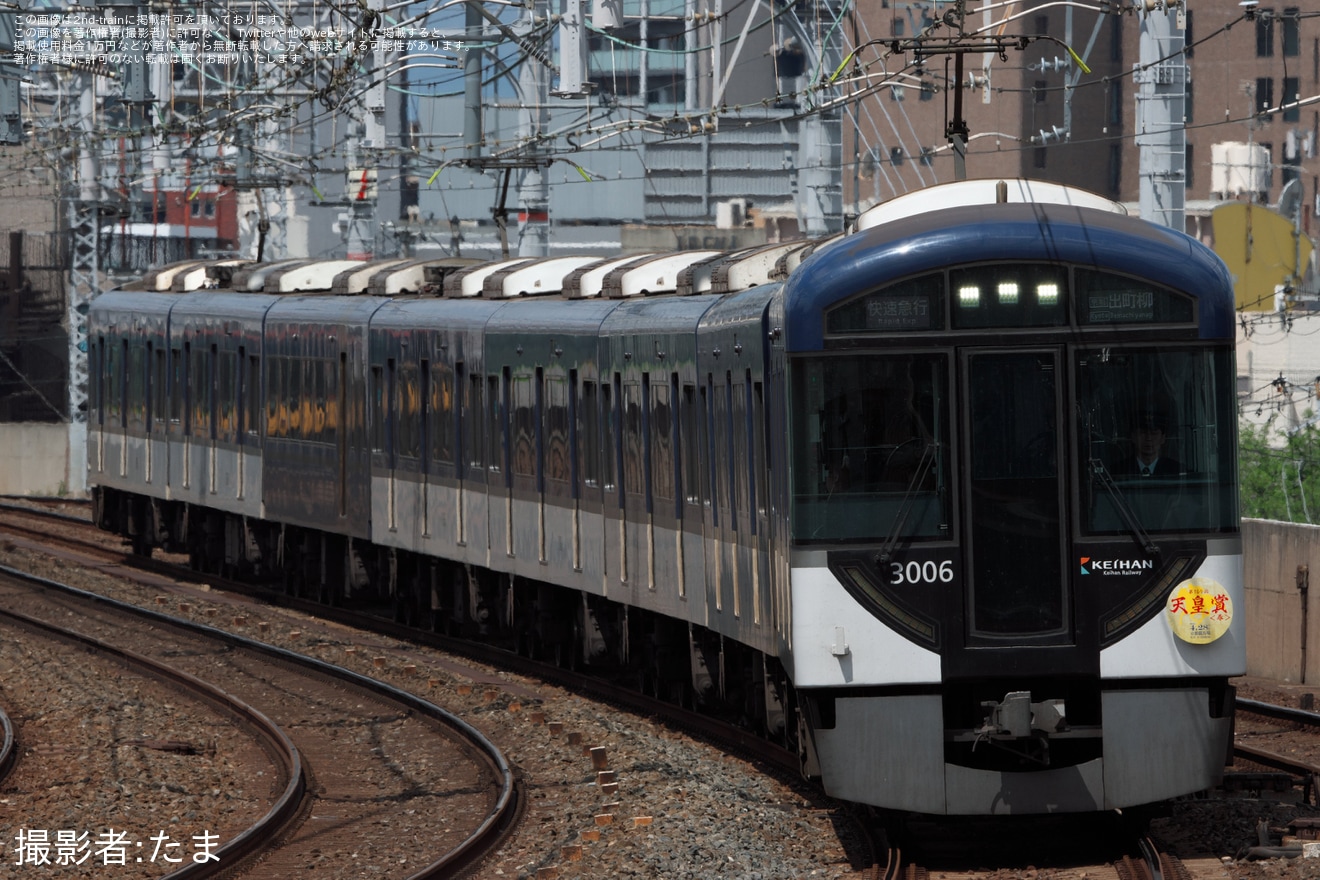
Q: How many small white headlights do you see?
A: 3